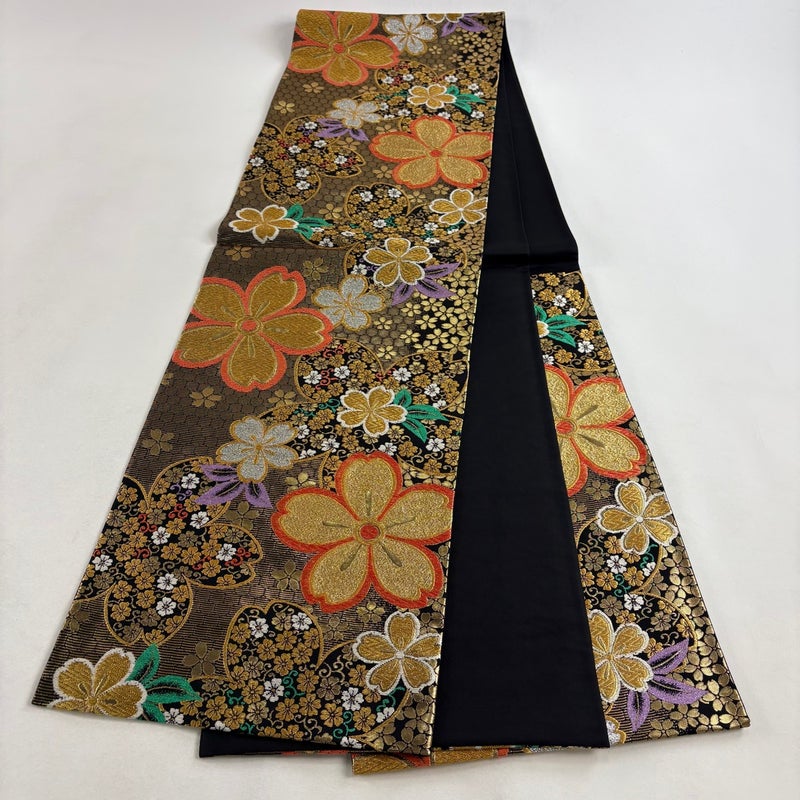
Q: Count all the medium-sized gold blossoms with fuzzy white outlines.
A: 11